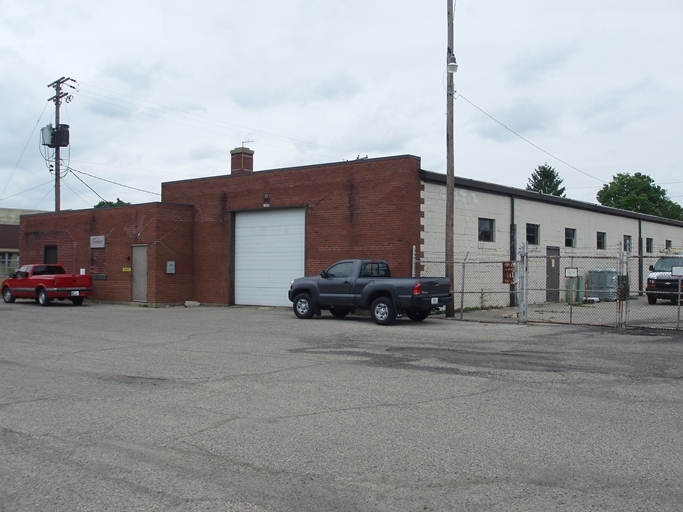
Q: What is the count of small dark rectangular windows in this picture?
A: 7